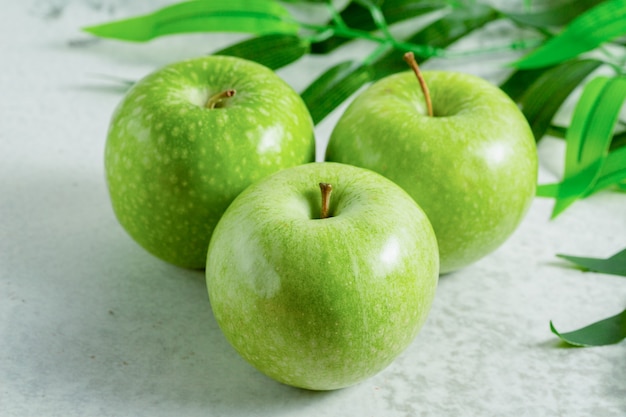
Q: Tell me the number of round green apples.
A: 3